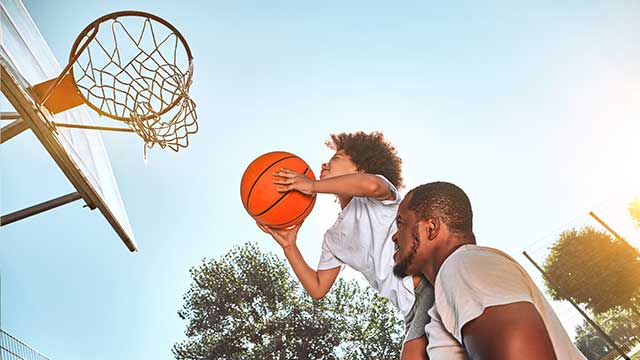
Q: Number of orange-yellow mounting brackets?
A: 1